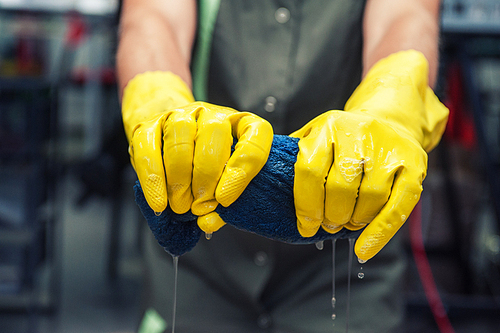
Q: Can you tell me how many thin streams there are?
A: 3